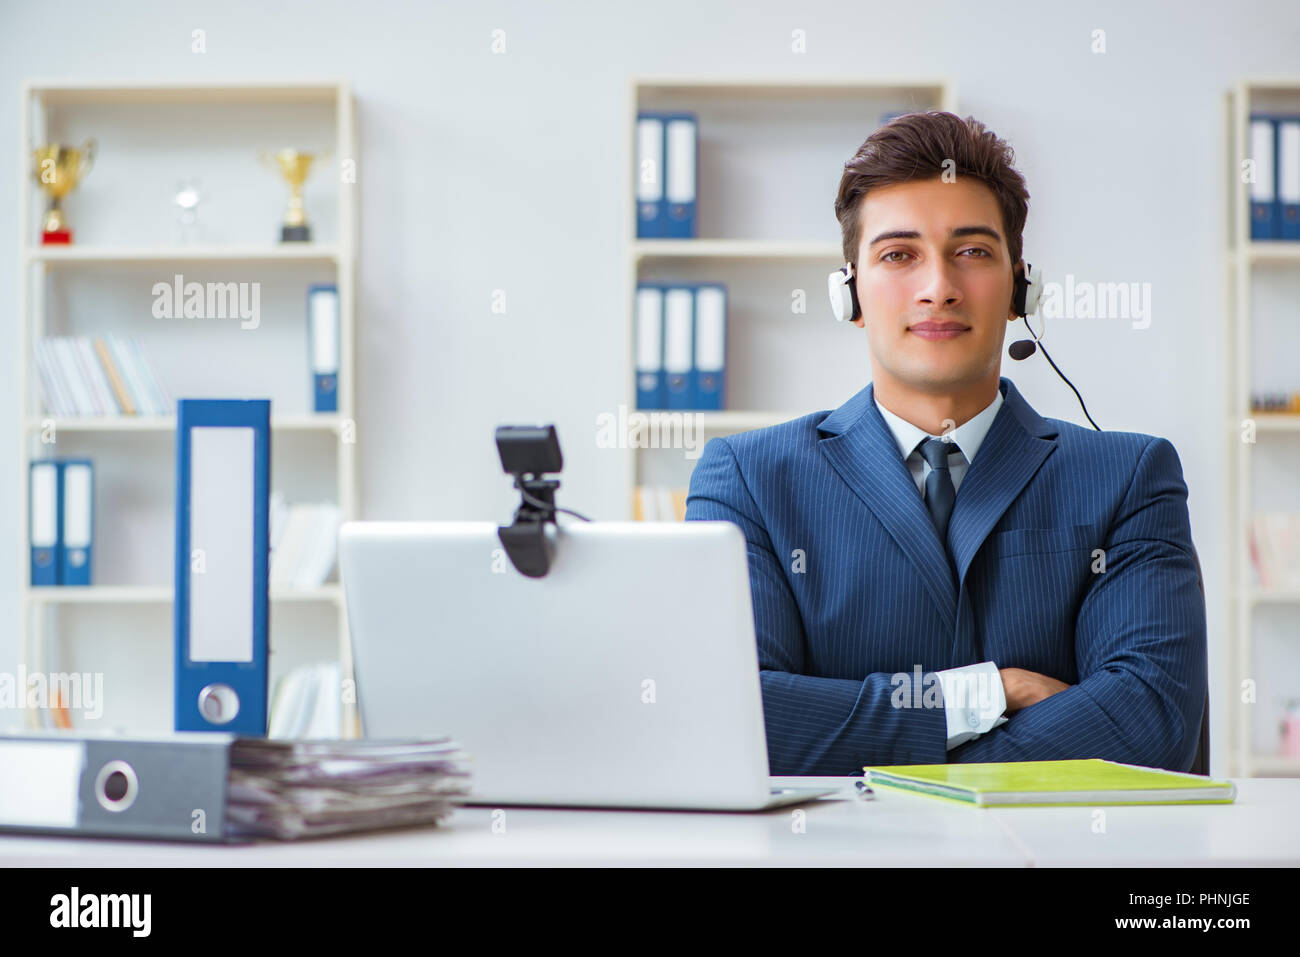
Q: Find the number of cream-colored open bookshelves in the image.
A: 3